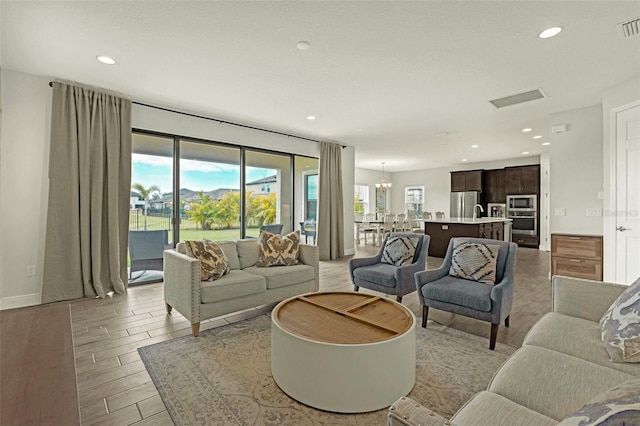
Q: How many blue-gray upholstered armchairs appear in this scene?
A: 2